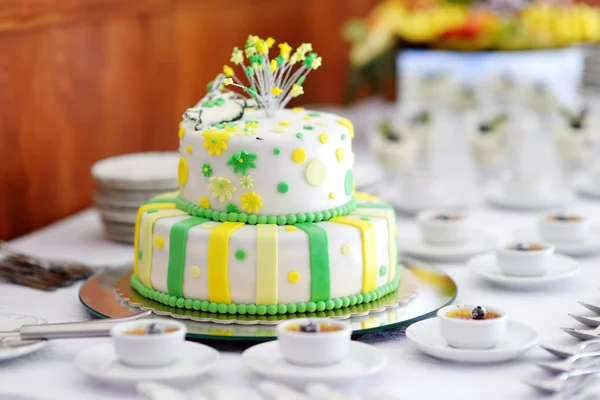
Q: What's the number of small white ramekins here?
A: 6